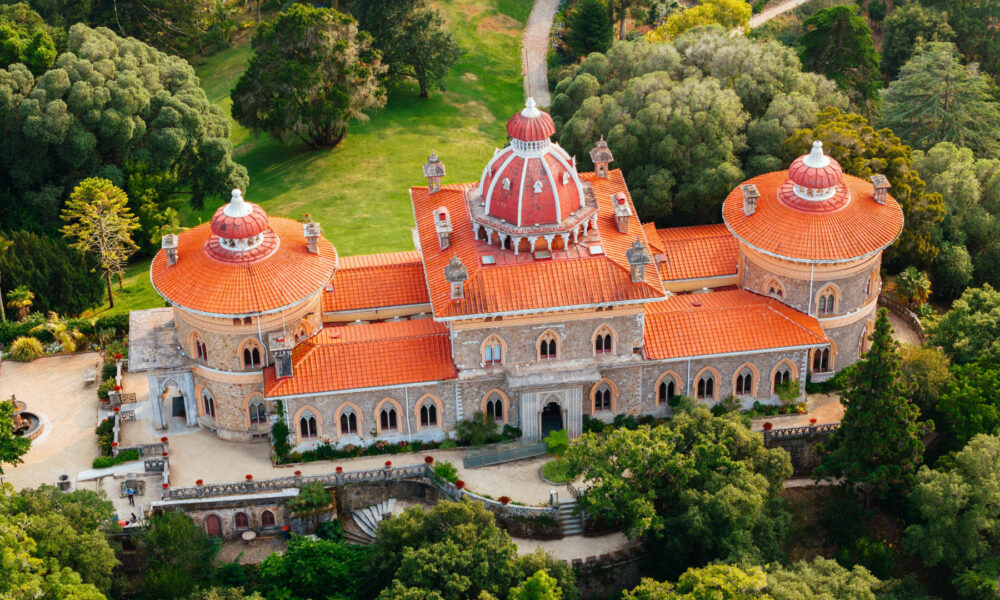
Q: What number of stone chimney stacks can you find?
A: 11